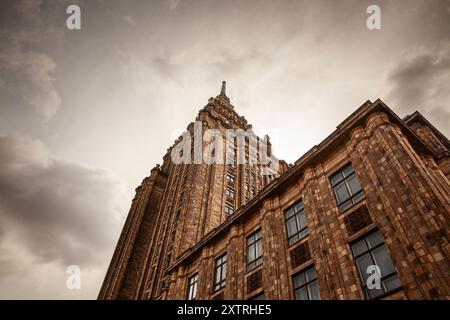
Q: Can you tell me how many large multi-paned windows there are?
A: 7